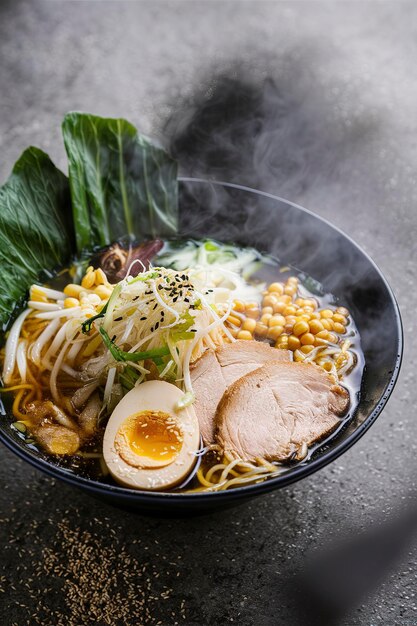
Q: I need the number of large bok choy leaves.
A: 2